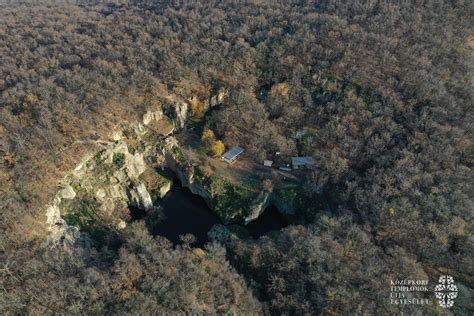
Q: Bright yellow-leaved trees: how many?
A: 2